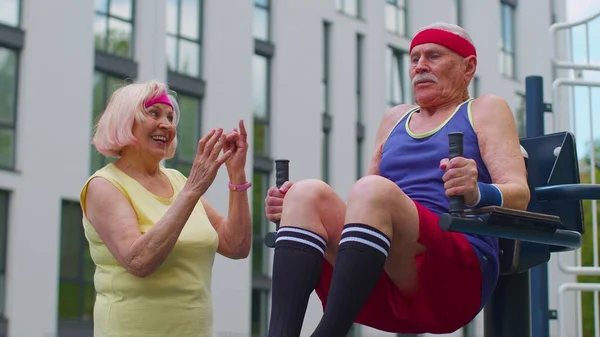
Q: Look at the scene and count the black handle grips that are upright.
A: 2